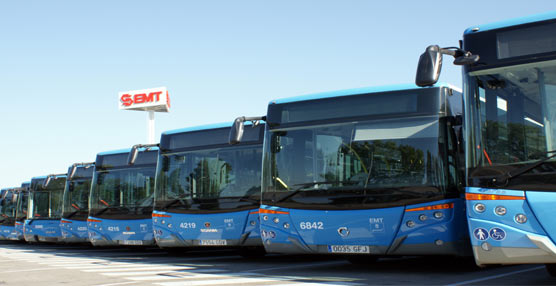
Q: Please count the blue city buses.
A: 8